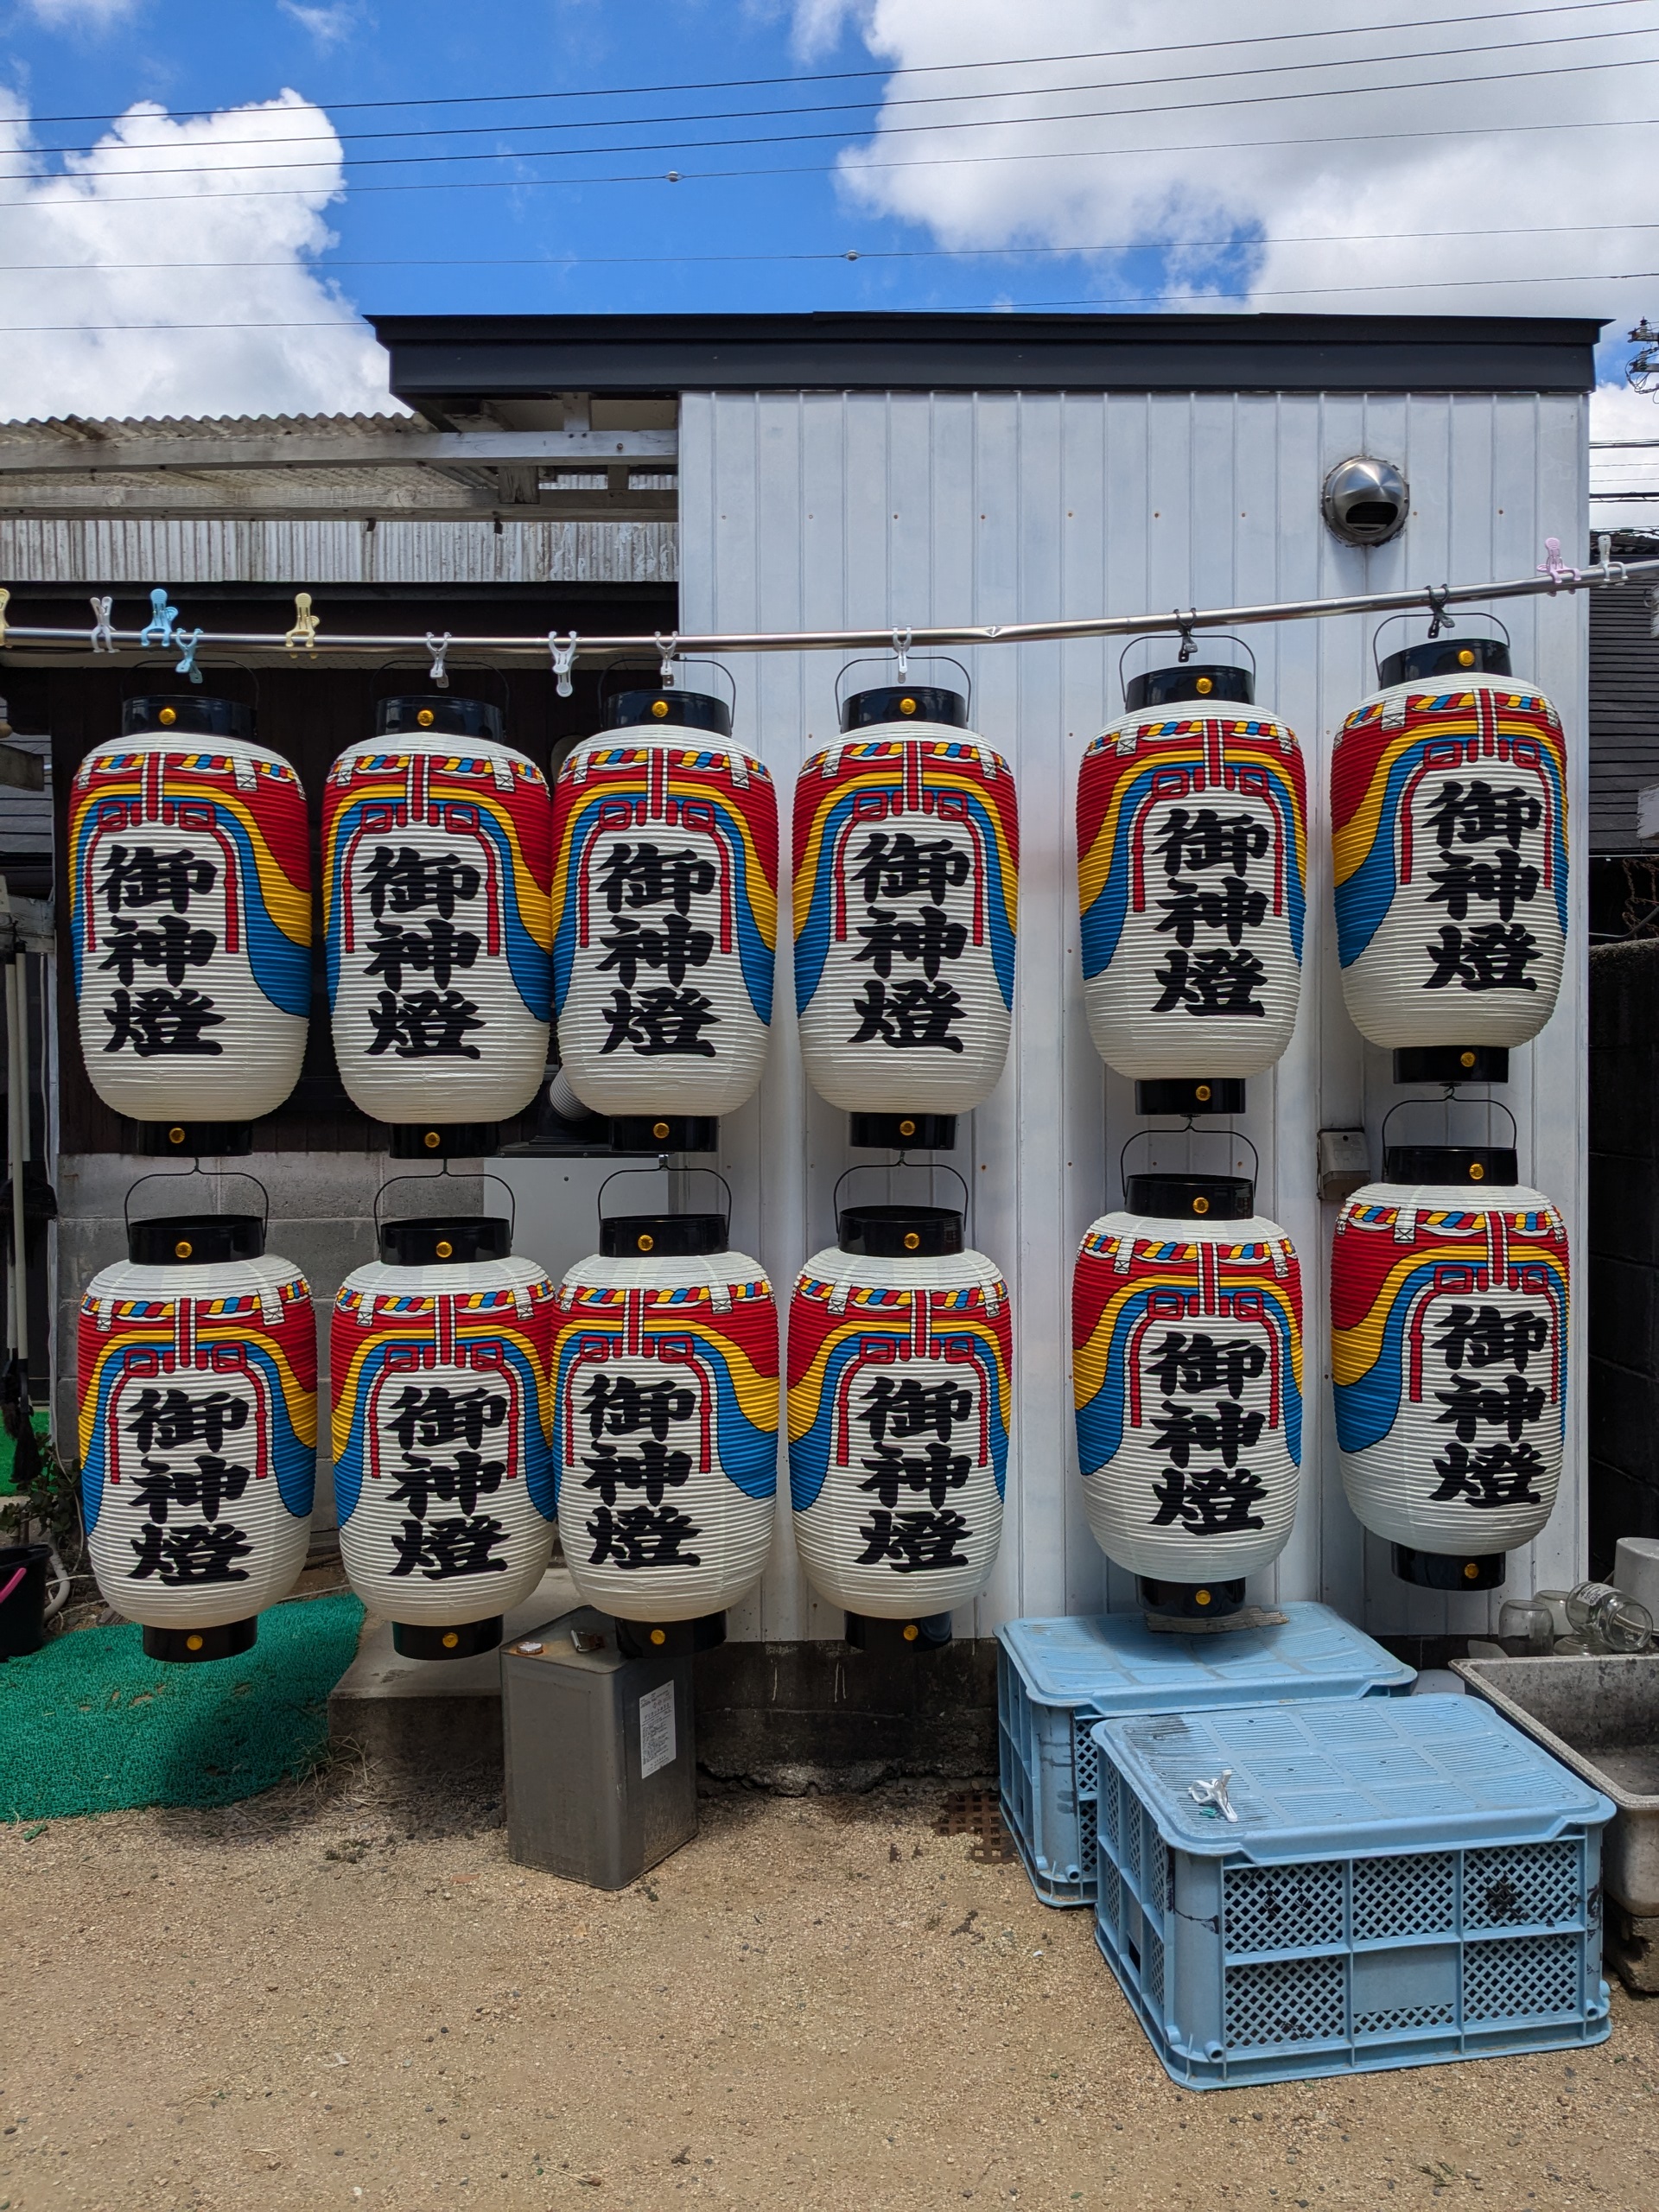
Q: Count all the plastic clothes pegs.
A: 14